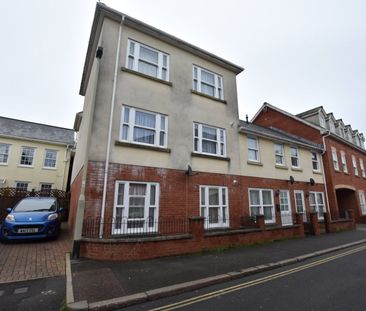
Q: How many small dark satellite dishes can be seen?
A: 3